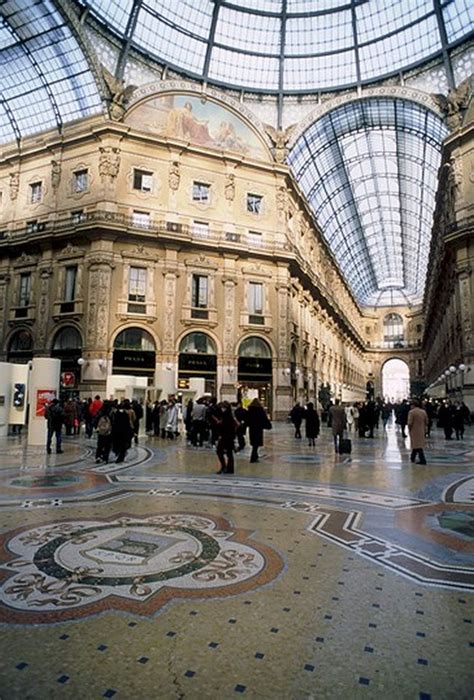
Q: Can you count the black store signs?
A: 3